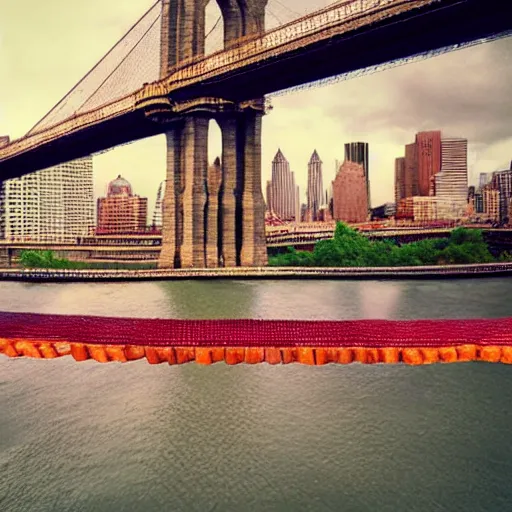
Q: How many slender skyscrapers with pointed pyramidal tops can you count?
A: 2